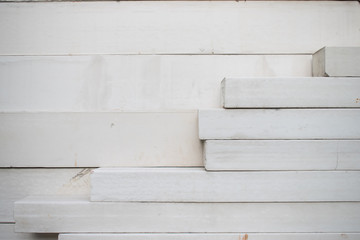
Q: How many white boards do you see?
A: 12